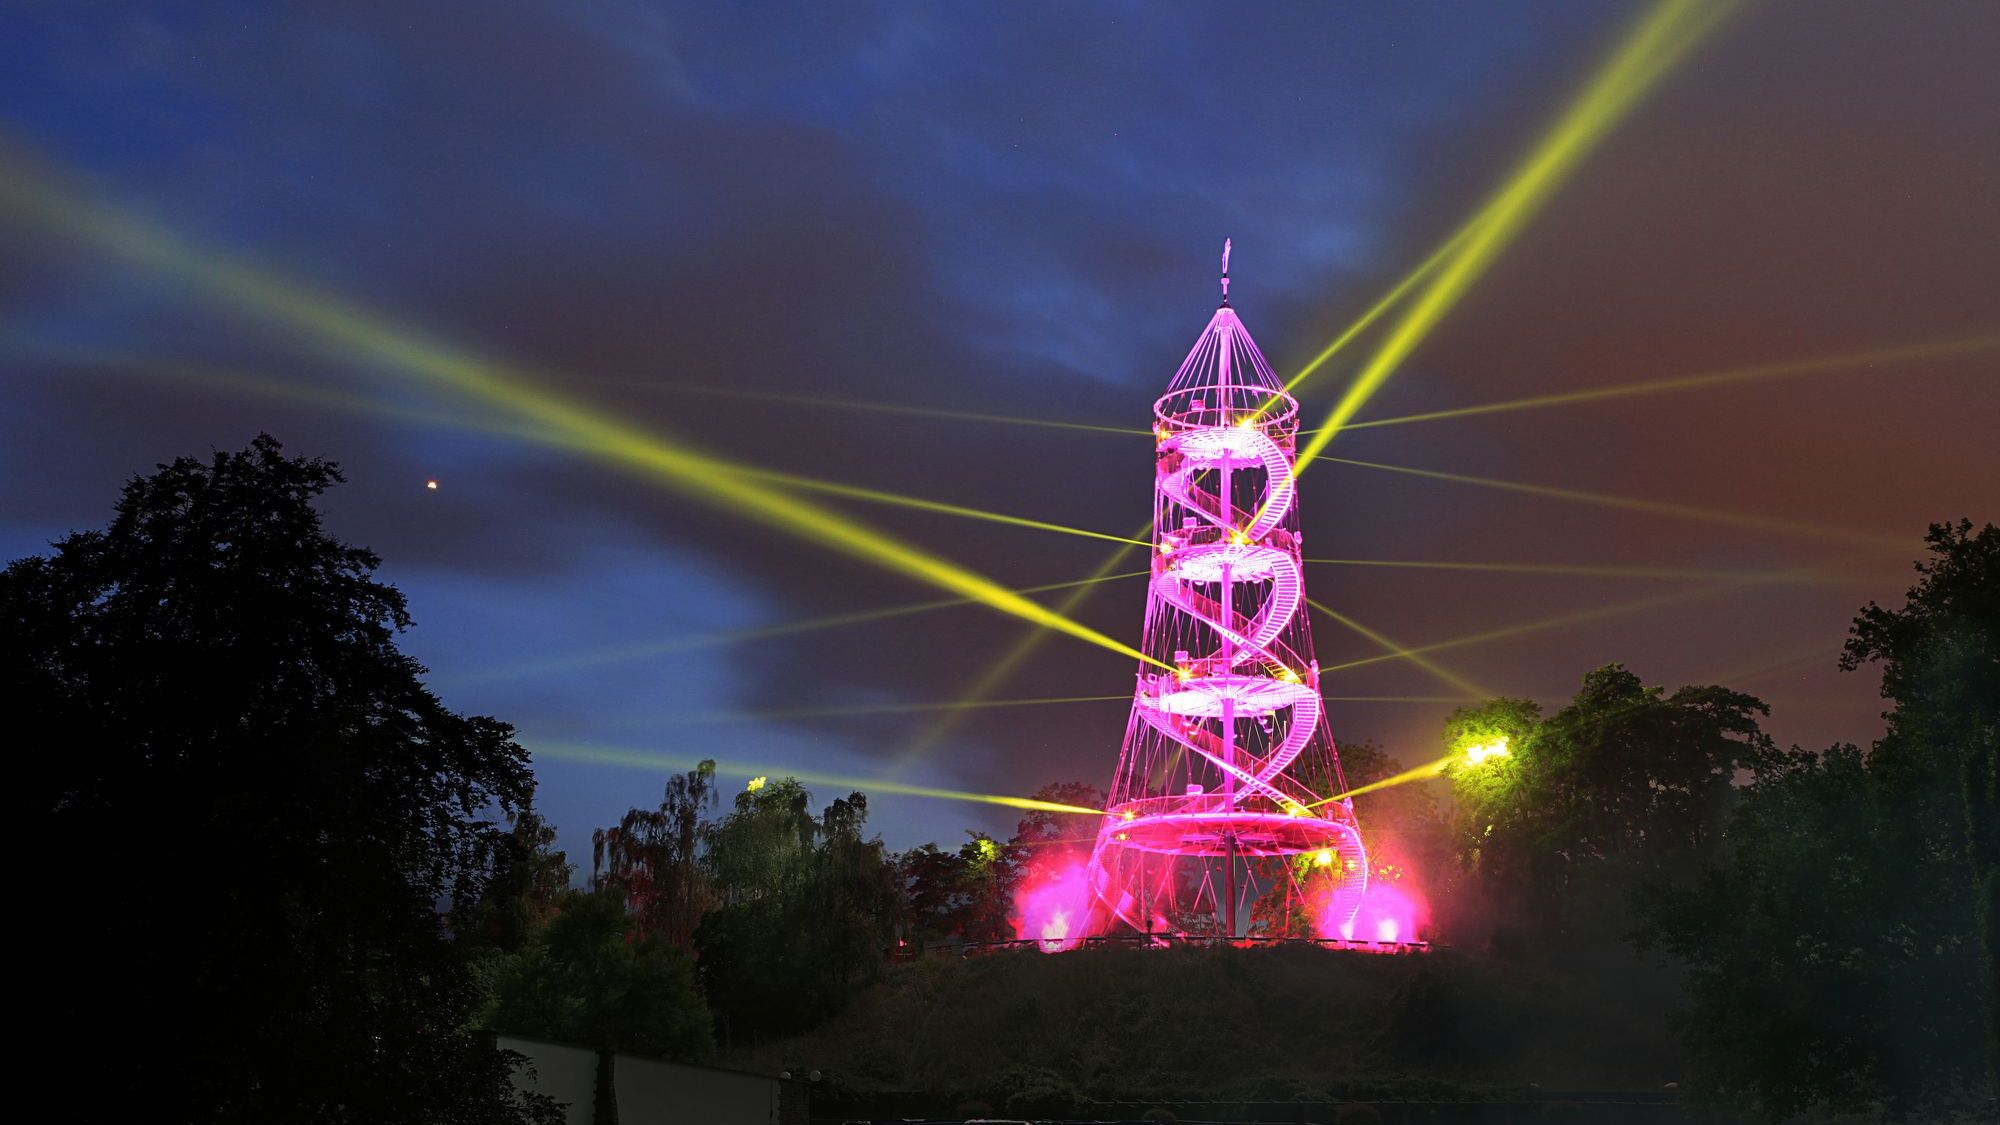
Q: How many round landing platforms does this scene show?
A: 4